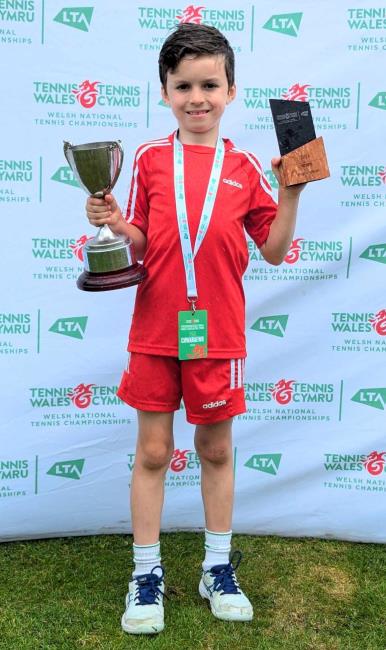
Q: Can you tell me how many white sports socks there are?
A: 2